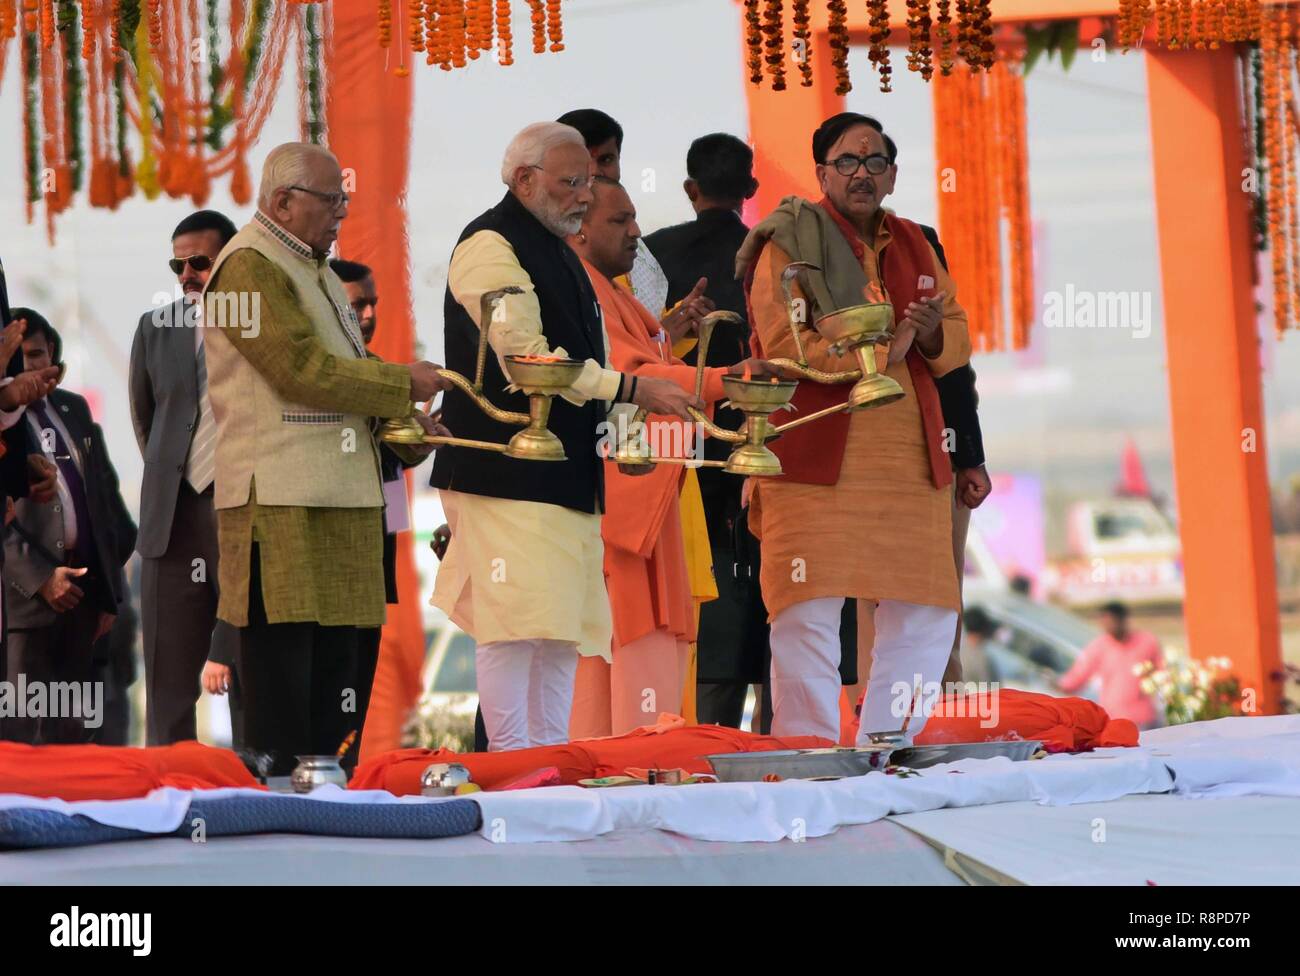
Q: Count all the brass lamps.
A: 3